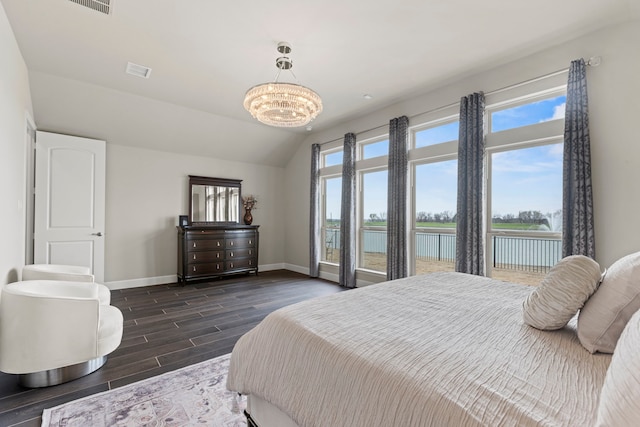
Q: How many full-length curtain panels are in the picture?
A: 5